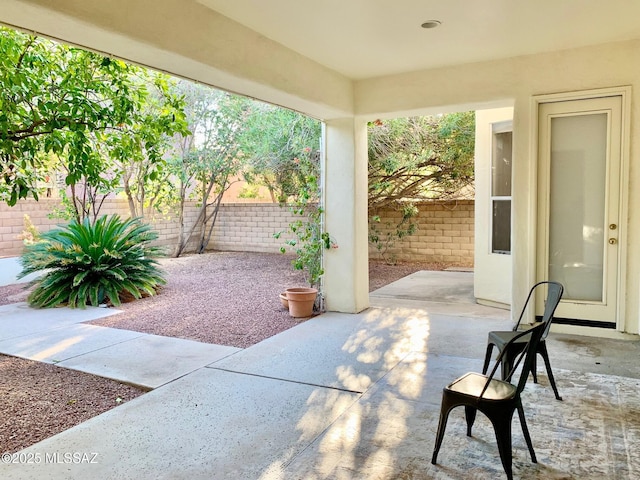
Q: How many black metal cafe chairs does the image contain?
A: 2